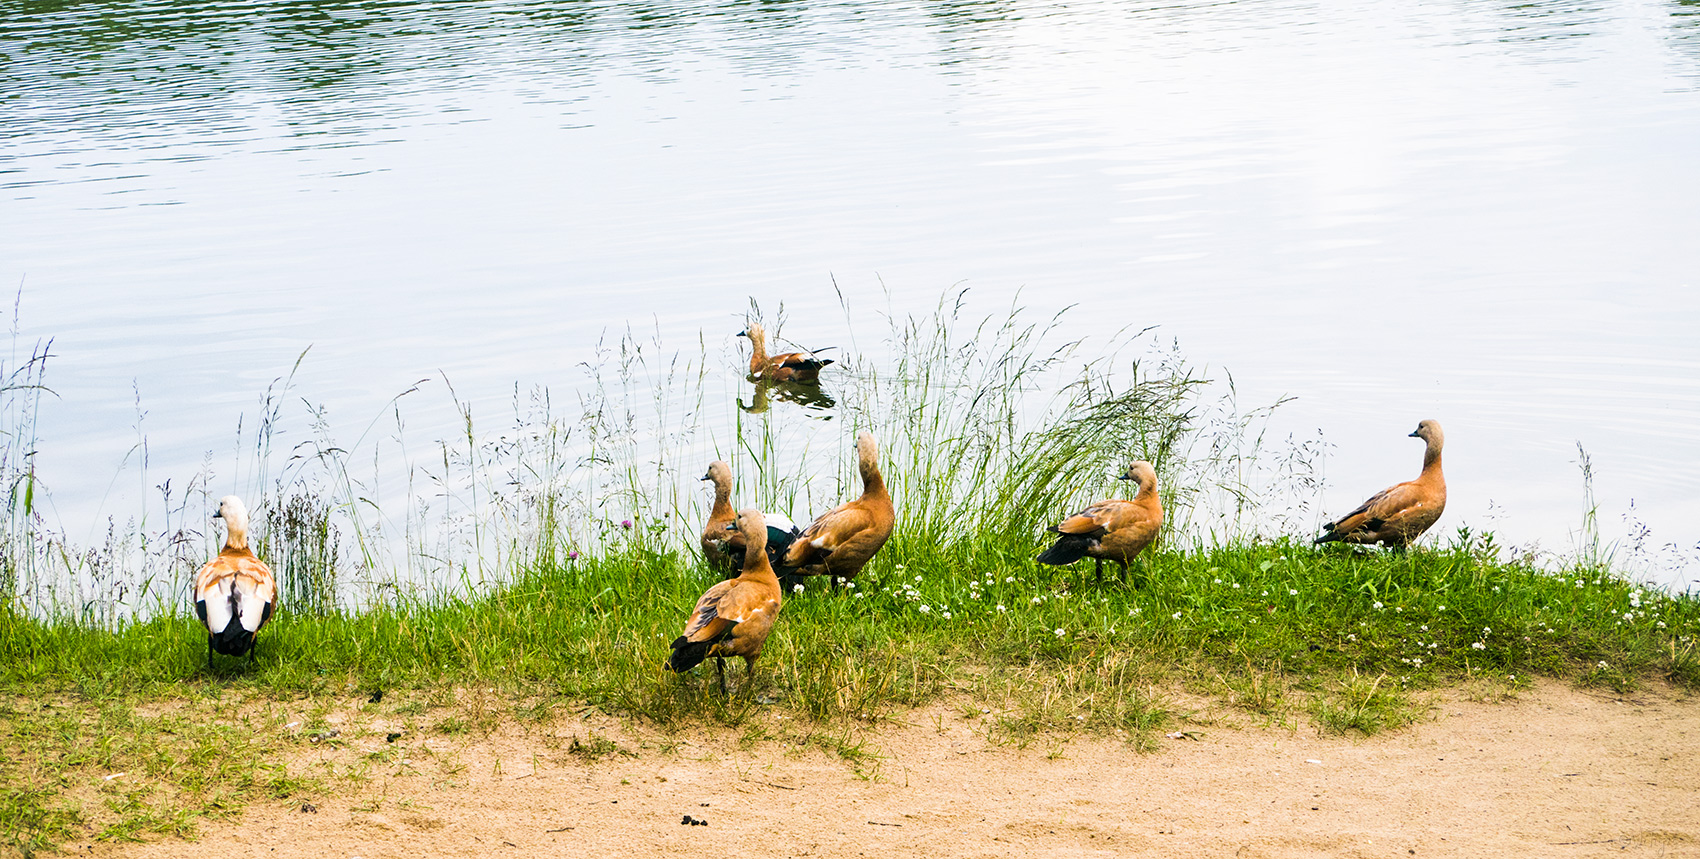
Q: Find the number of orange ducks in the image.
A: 7